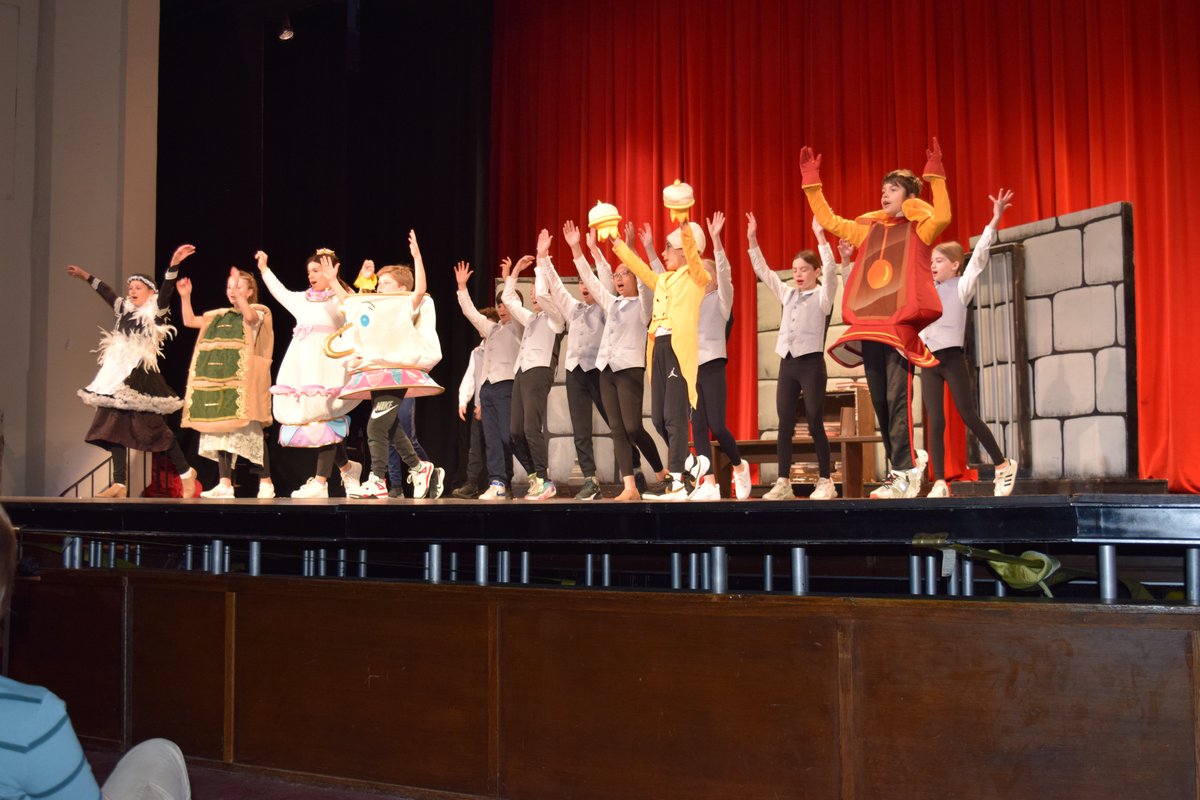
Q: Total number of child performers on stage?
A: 15